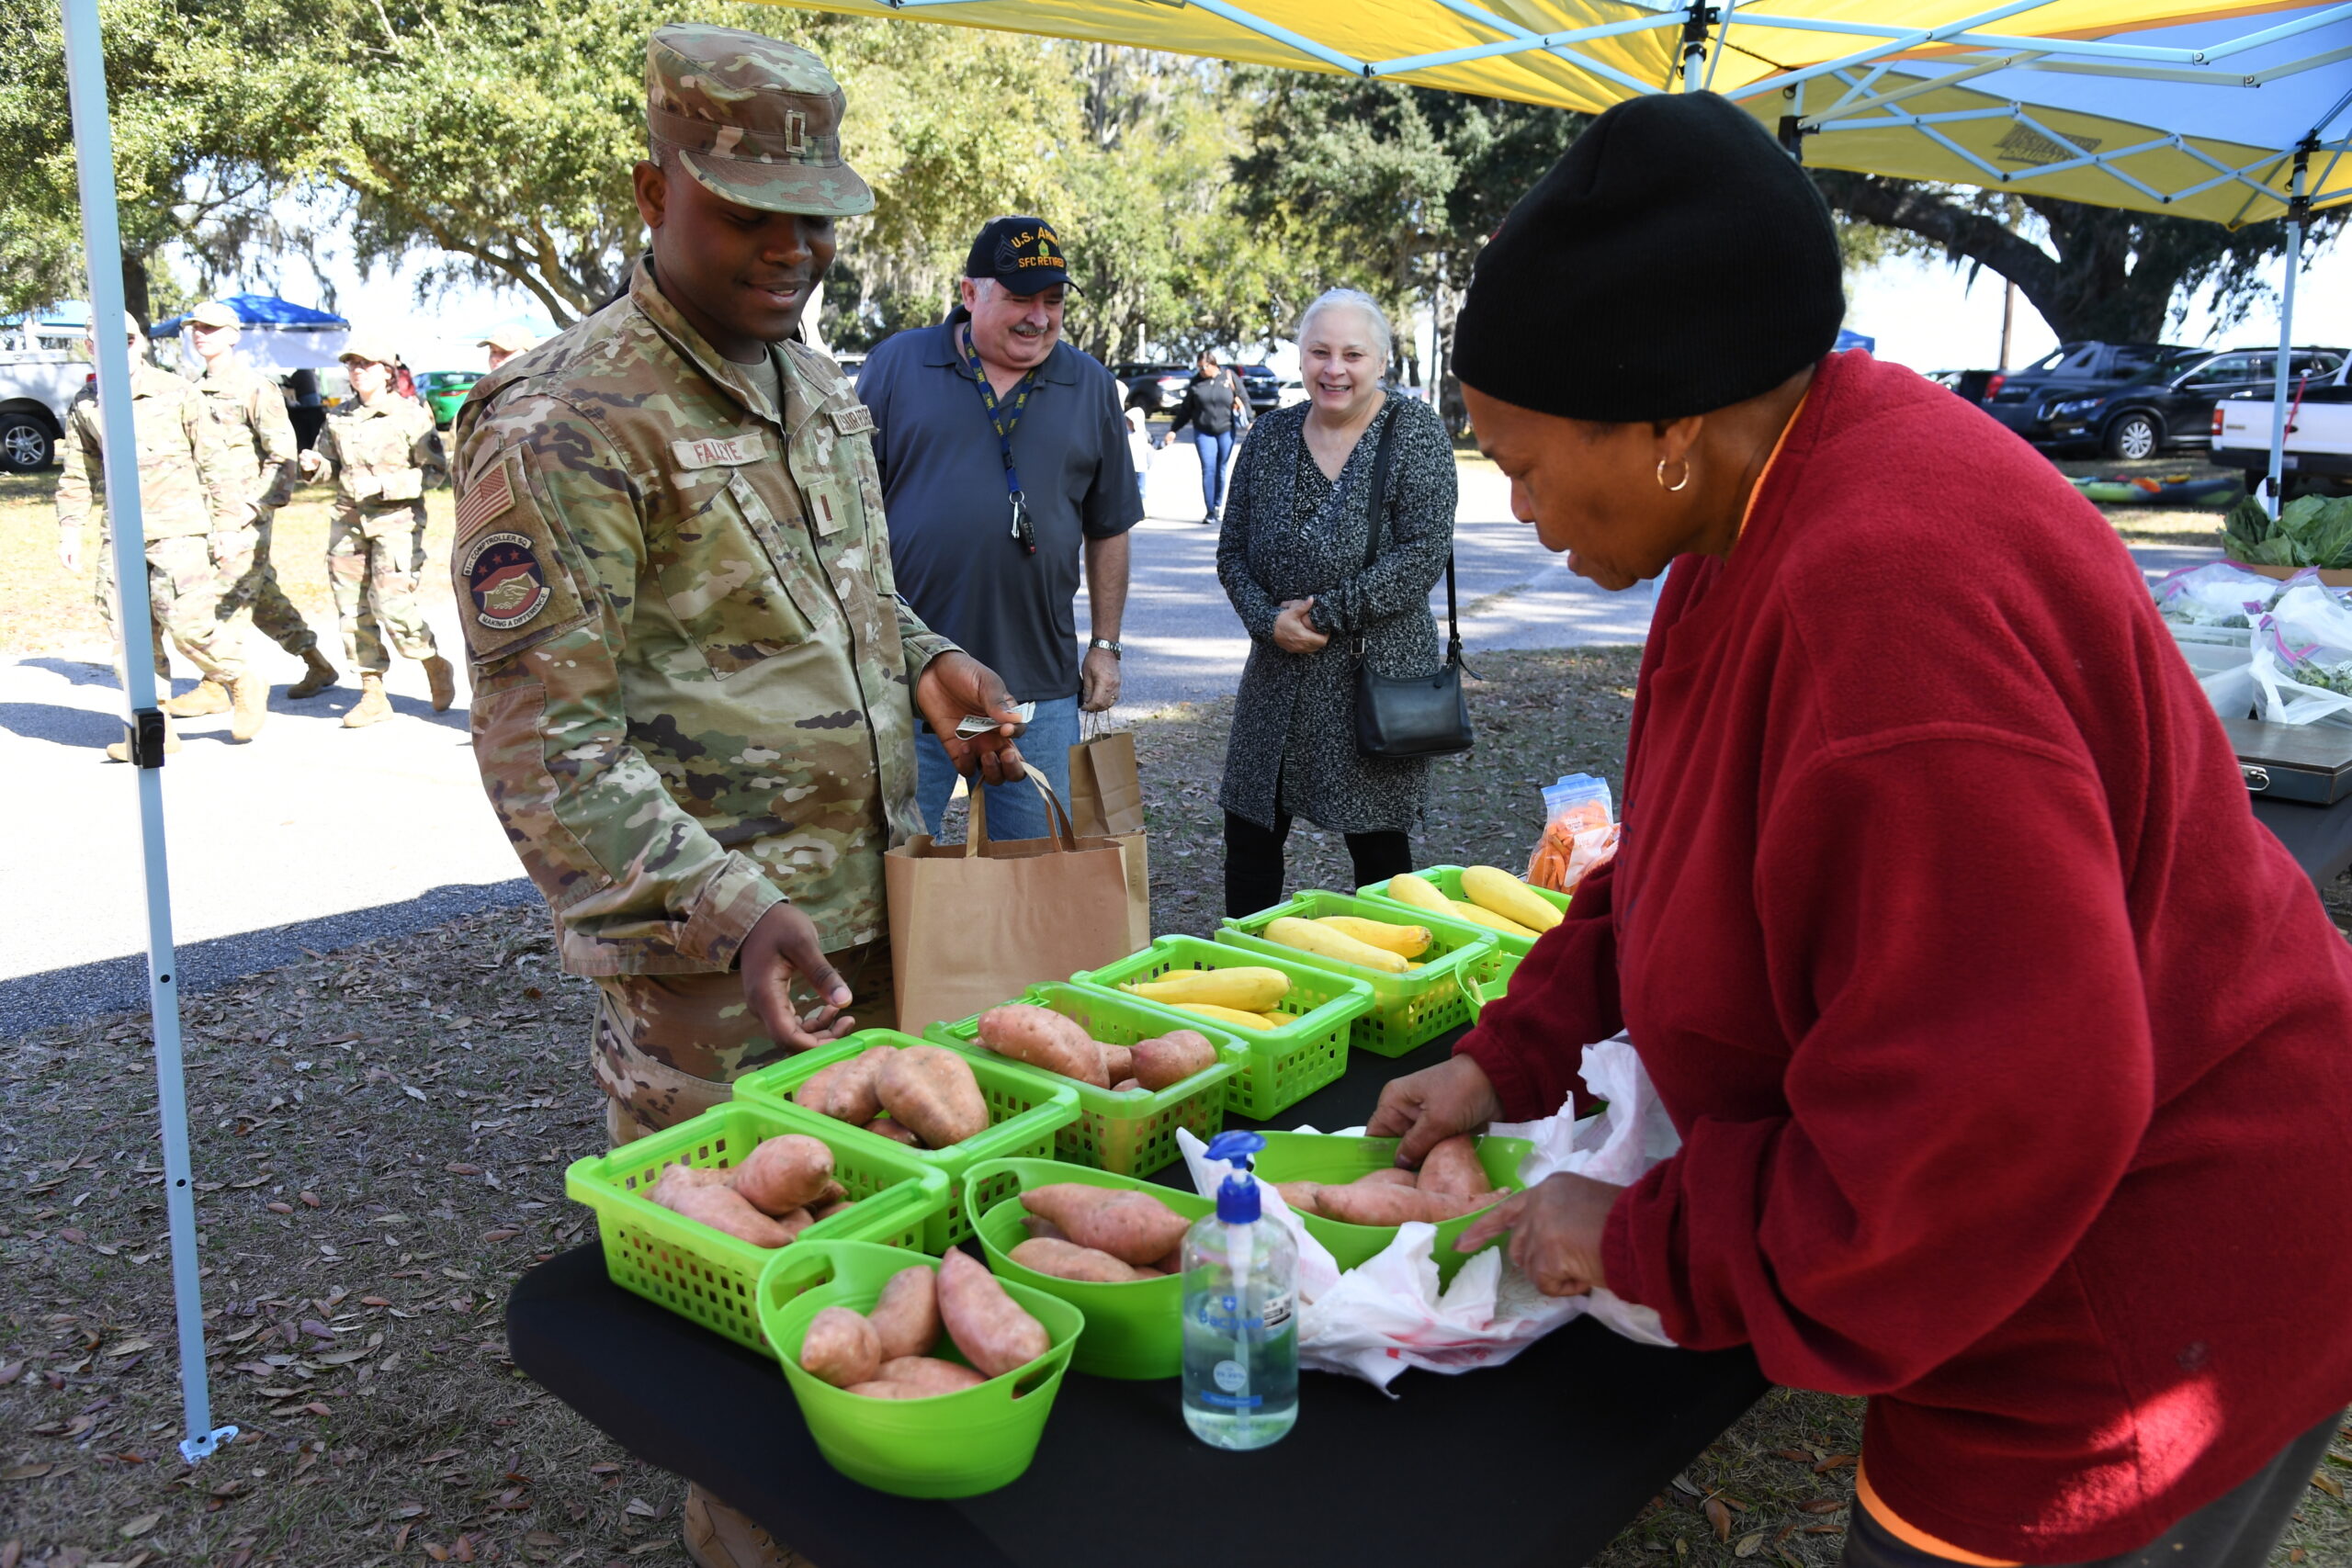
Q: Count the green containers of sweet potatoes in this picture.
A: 6